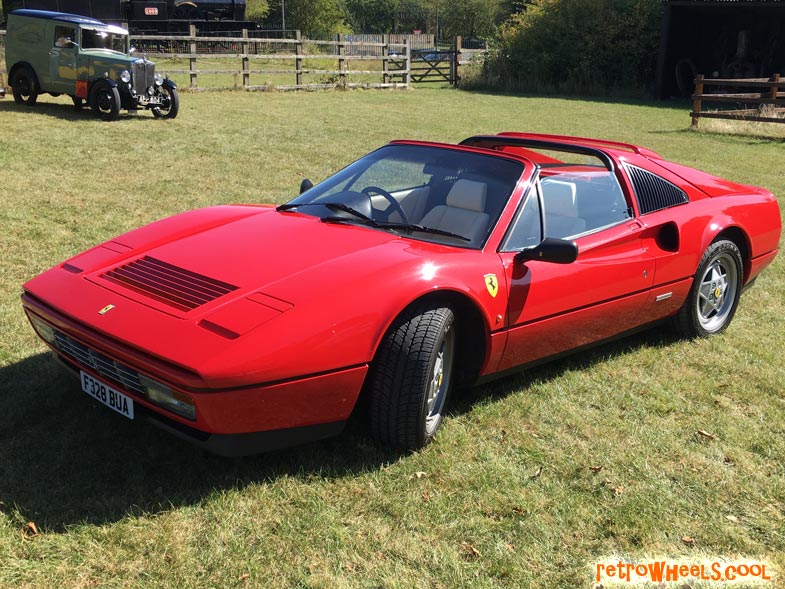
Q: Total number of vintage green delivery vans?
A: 1